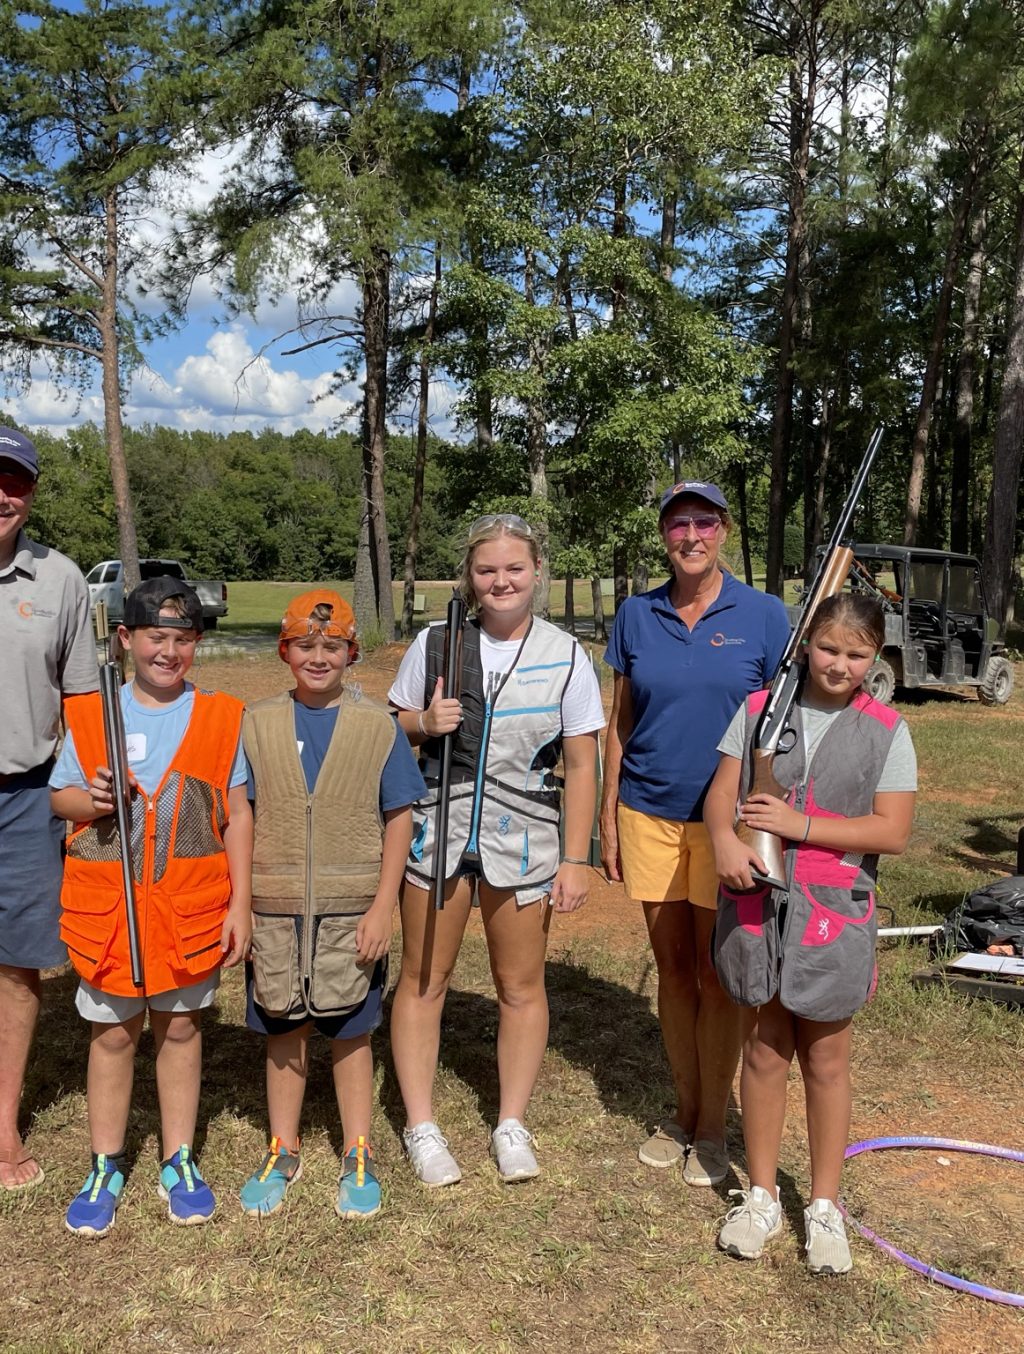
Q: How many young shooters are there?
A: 4